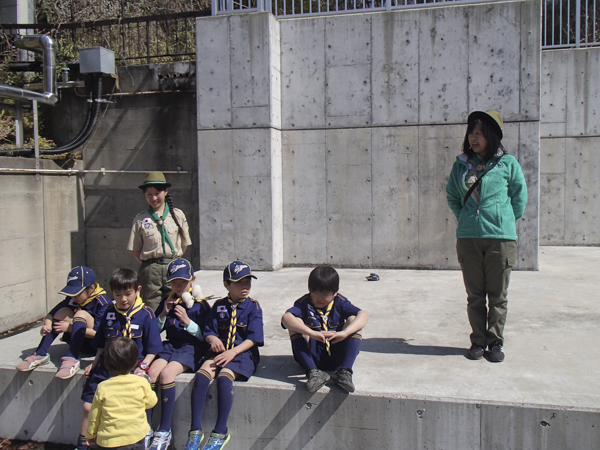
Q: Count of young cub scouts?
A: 5